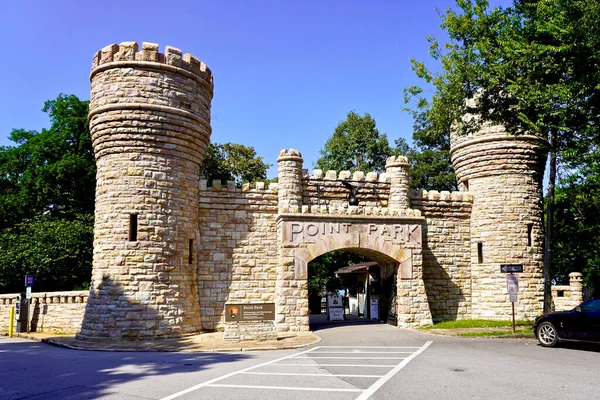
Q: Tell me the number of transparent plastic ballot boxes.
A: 0